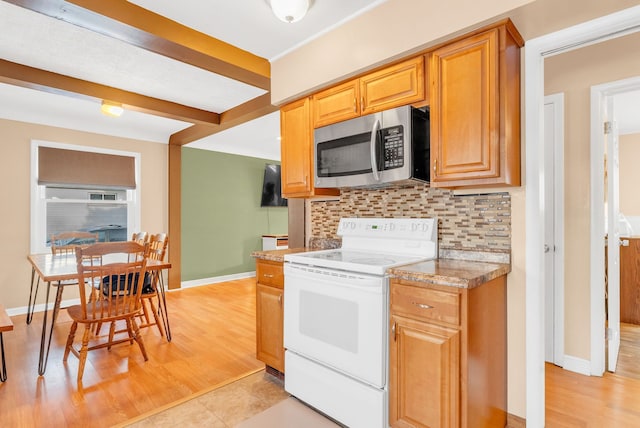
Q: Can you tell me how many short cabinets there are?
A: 2